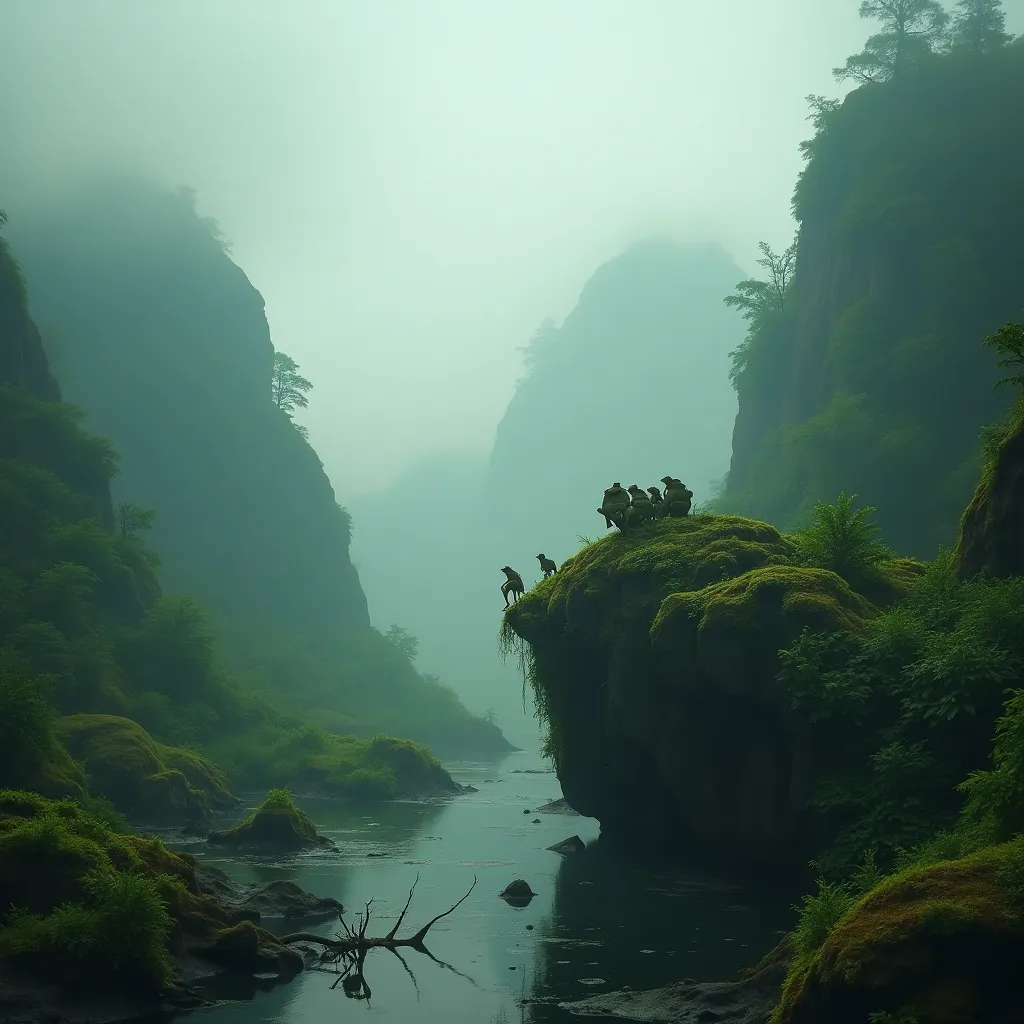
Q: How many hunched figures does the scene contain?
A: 6